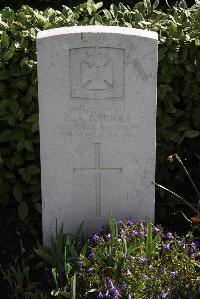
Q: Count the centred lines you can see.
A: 4